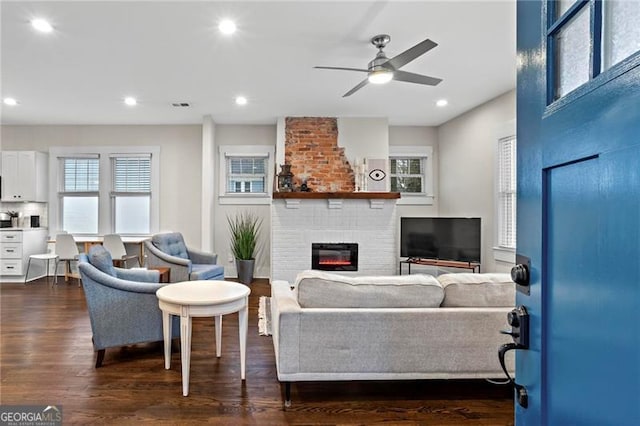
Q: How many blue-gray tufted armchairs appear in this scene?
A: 2